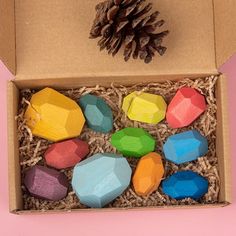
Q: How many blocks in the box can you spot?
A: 11